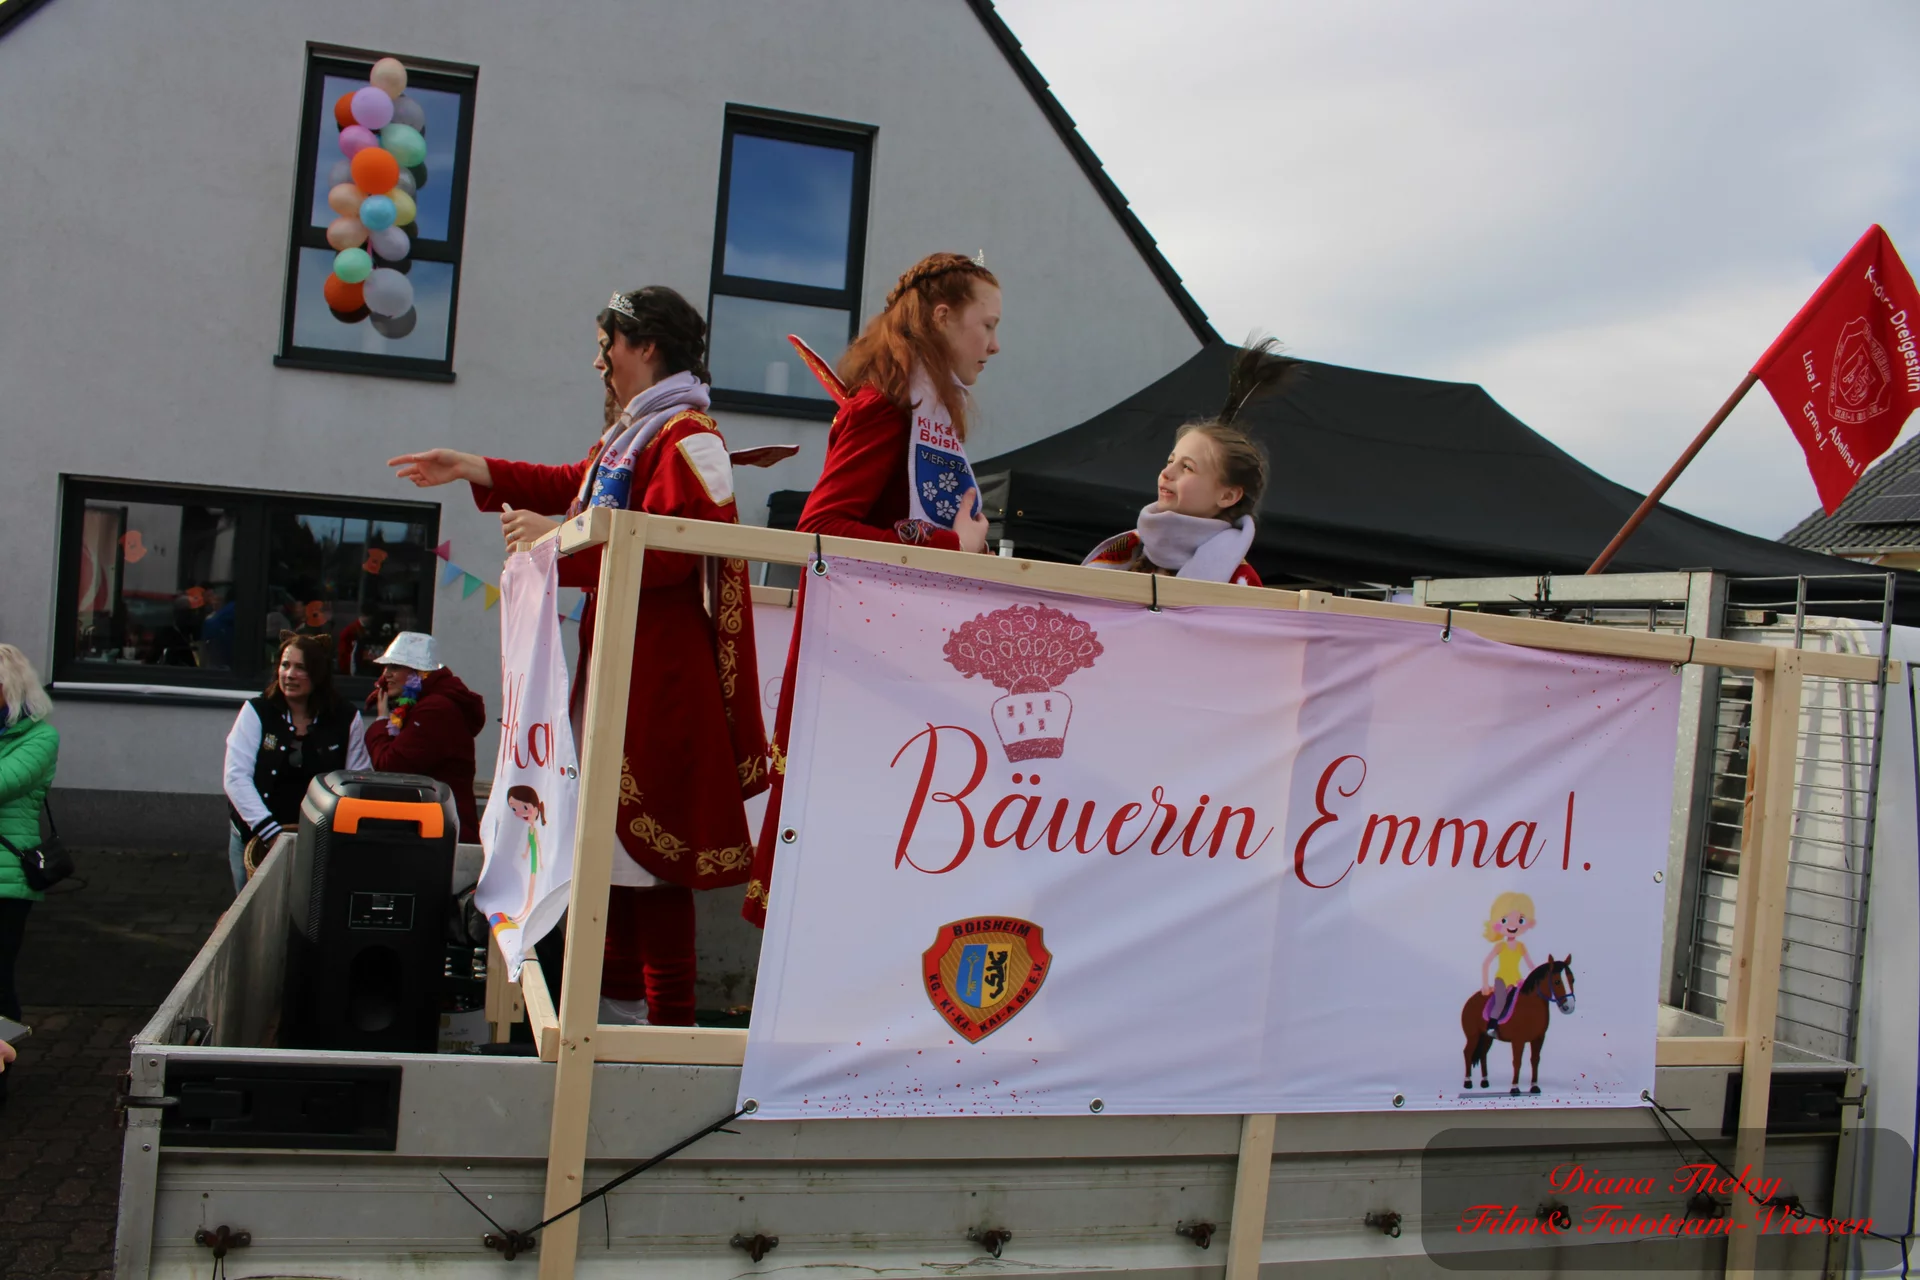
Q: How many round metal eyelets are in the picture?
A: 11